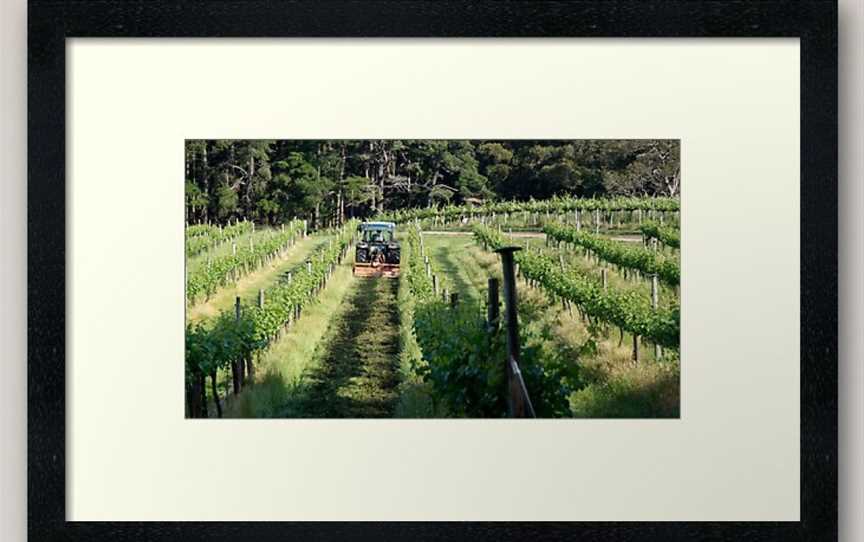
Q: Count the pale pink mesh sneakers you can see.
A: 0